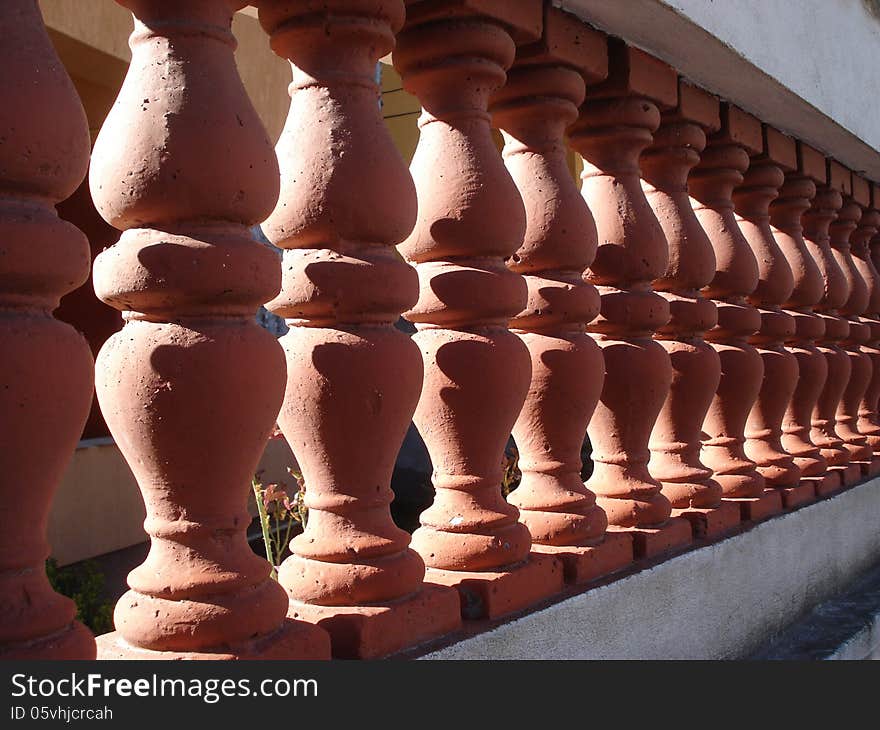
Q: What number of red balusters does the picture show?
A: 13